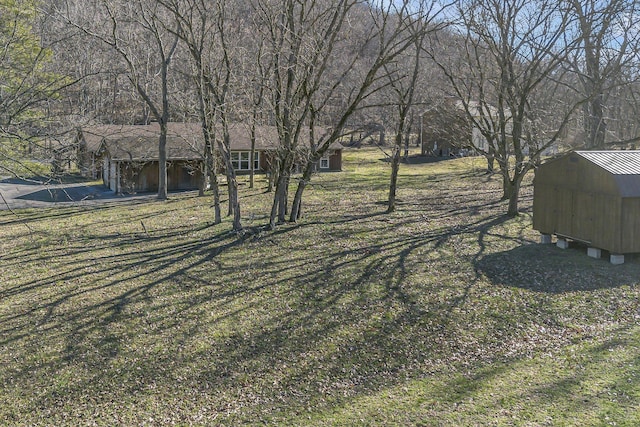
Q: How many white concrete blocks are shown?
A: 4